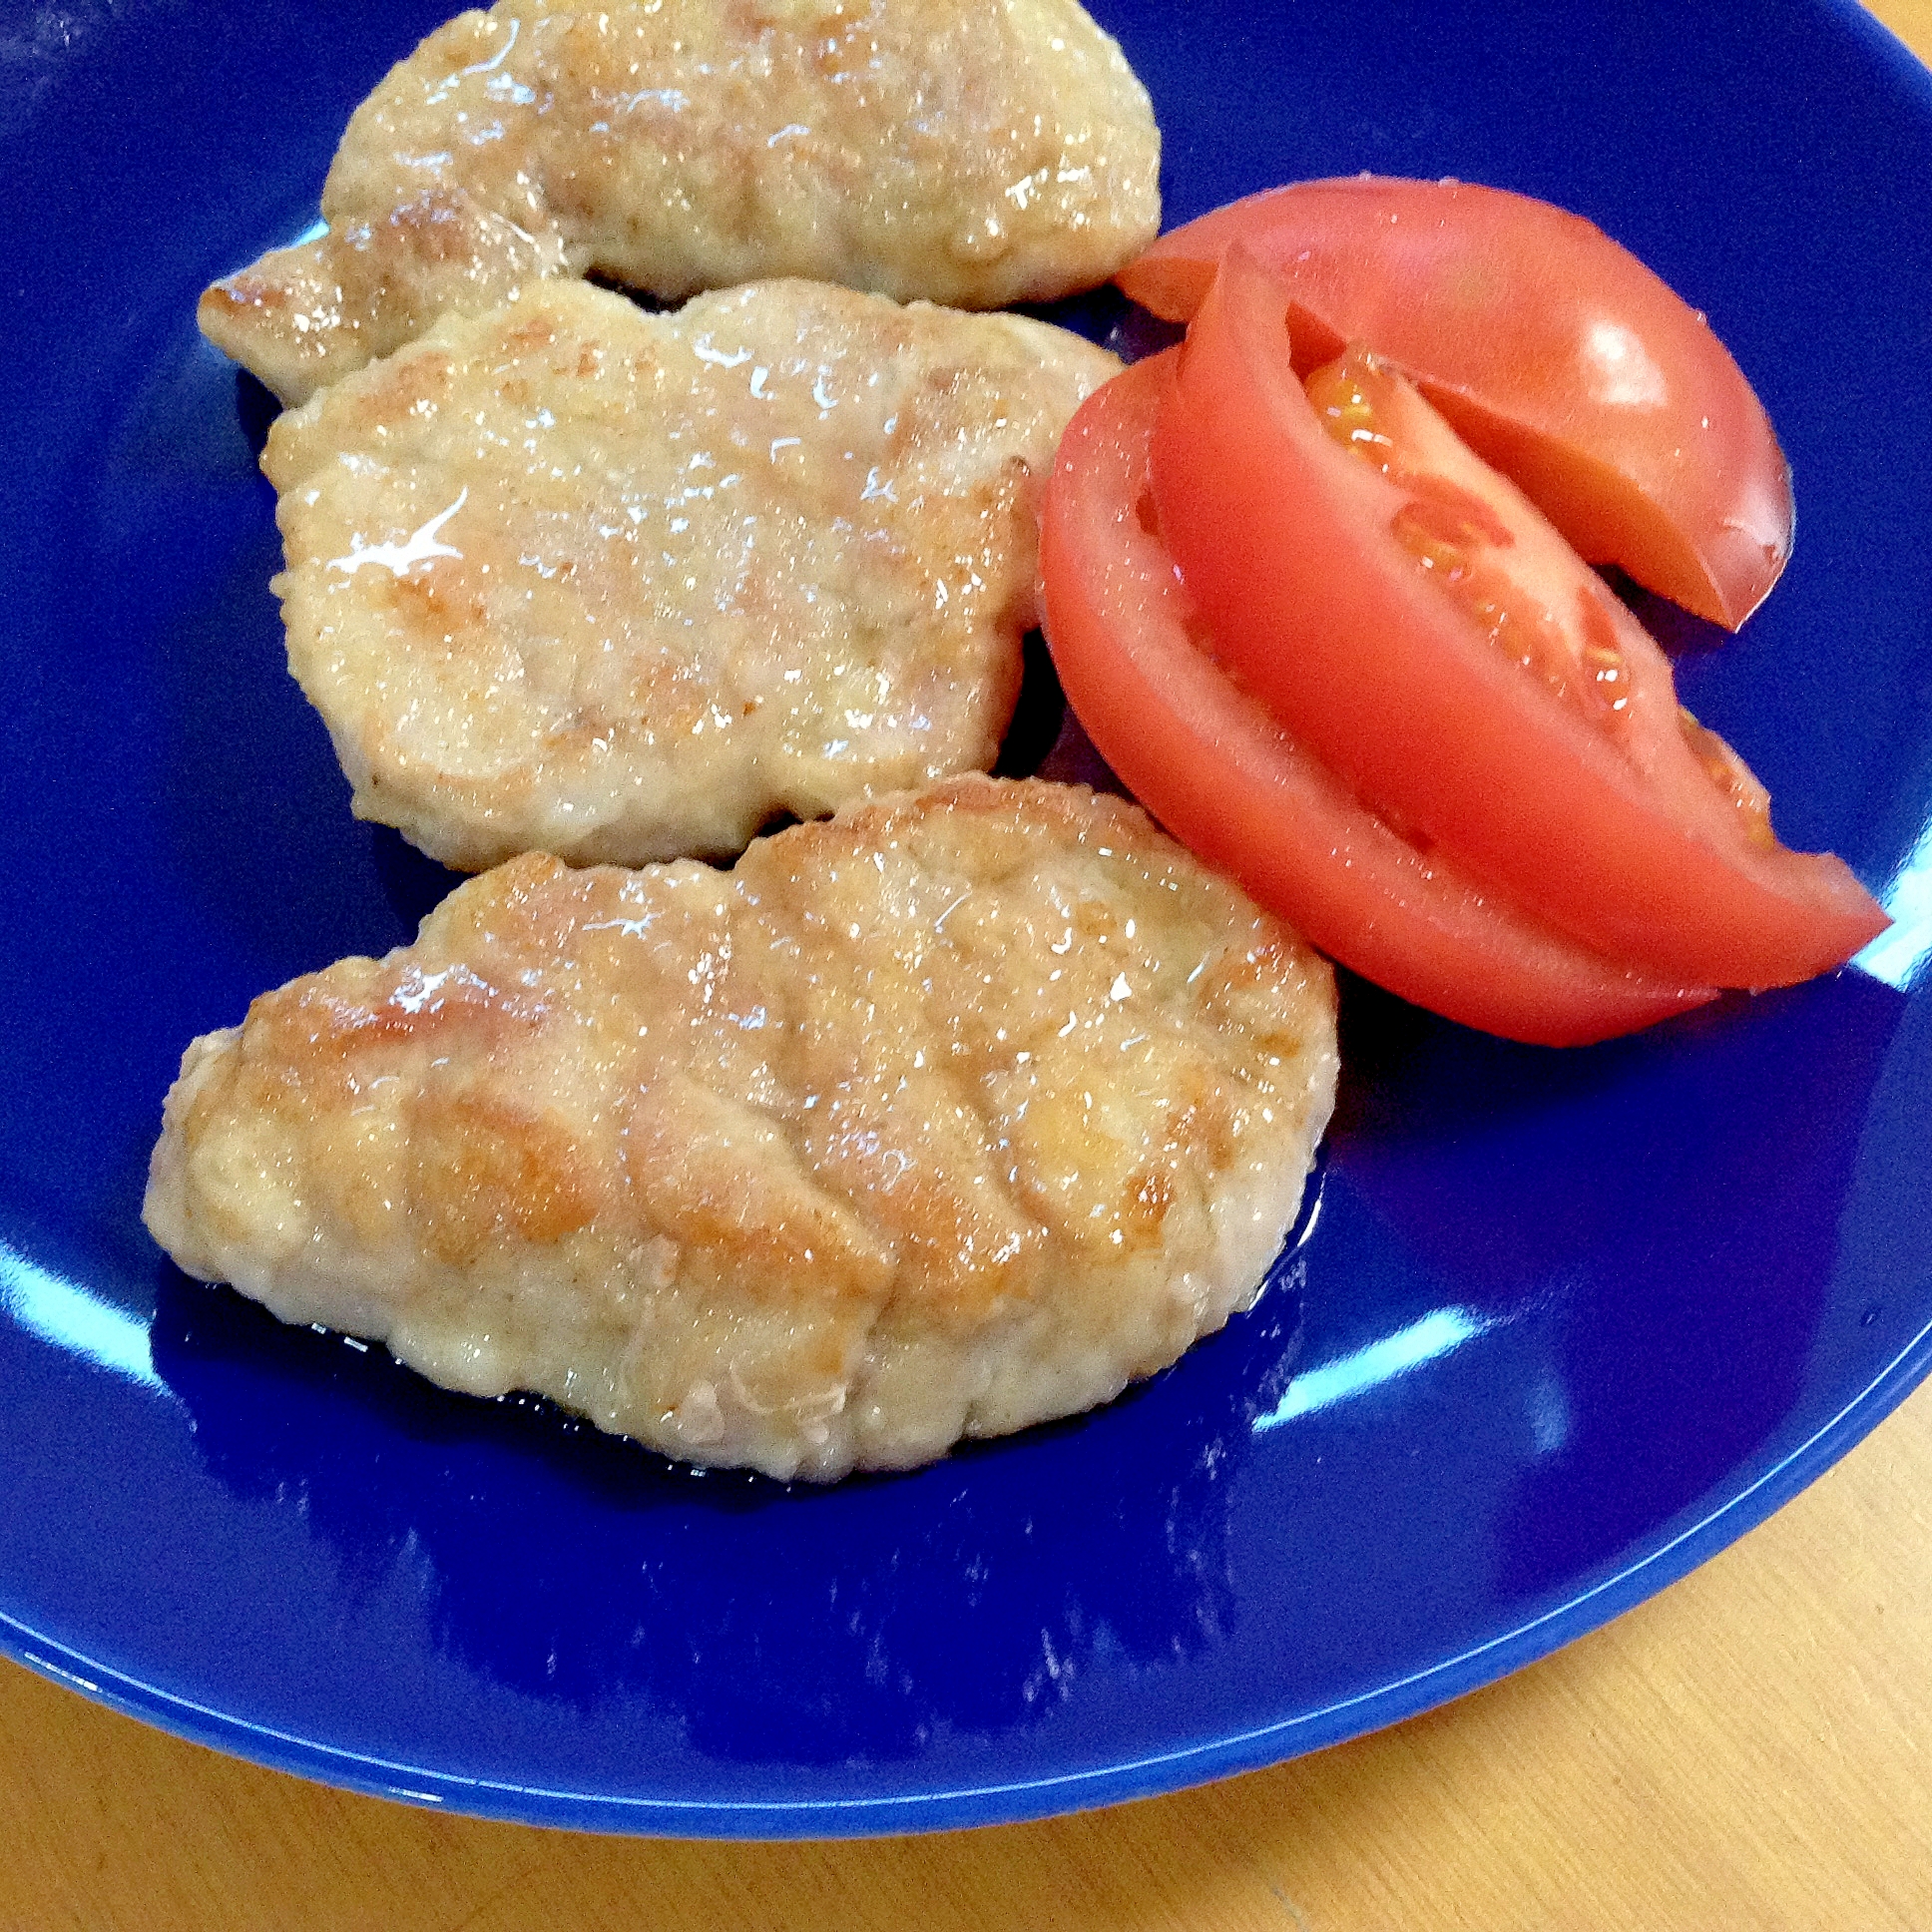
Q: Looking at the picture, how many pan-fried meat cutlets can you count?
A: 3